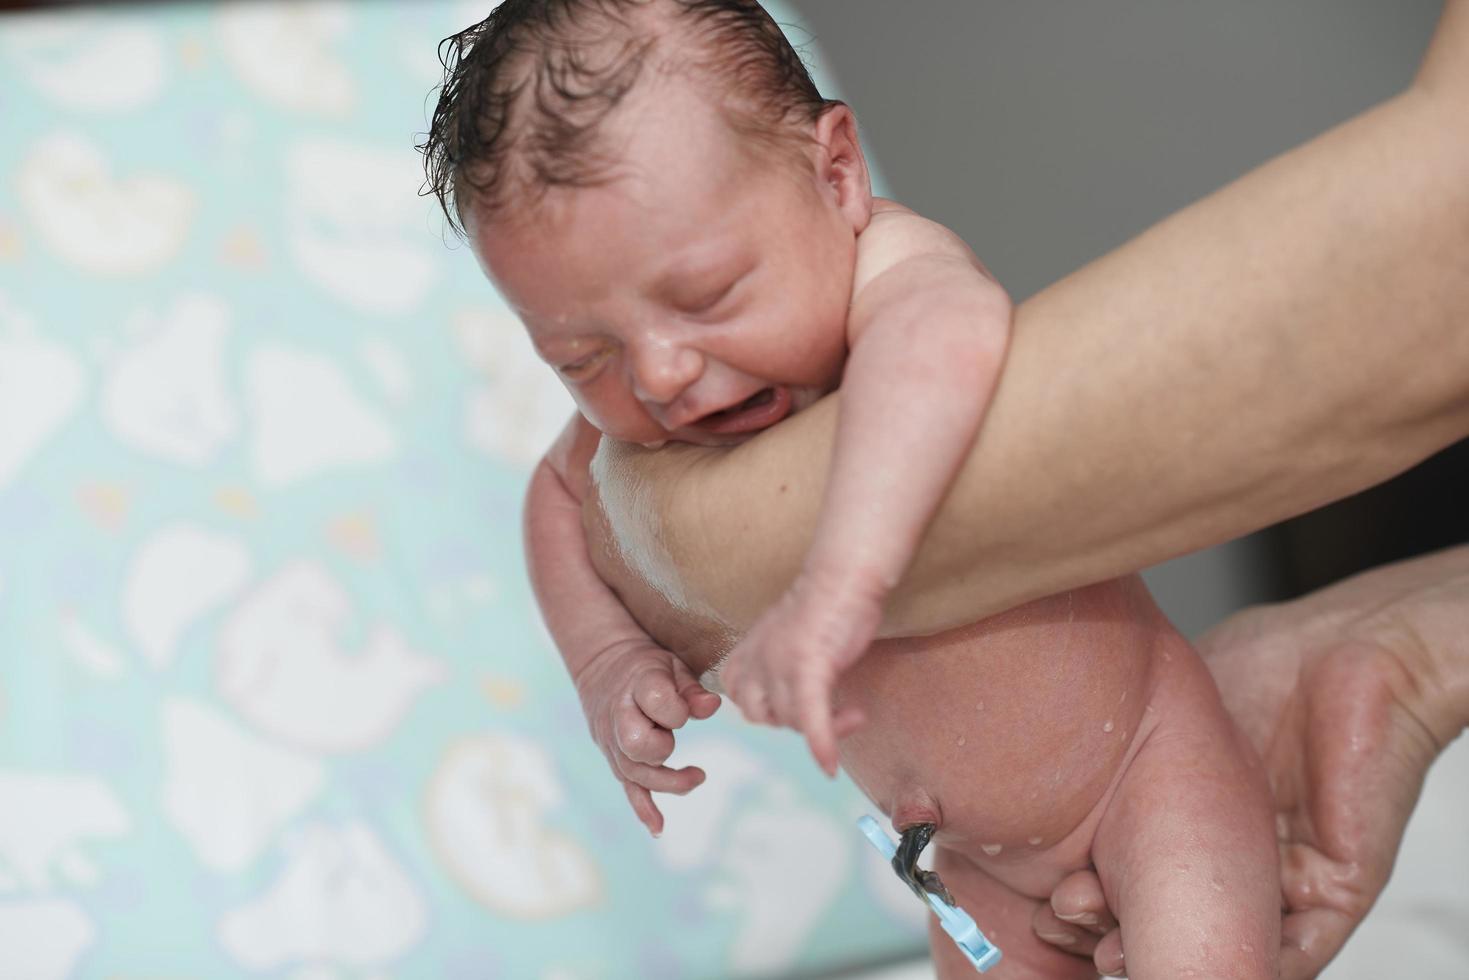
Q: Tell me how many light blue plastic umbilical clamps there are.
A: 1